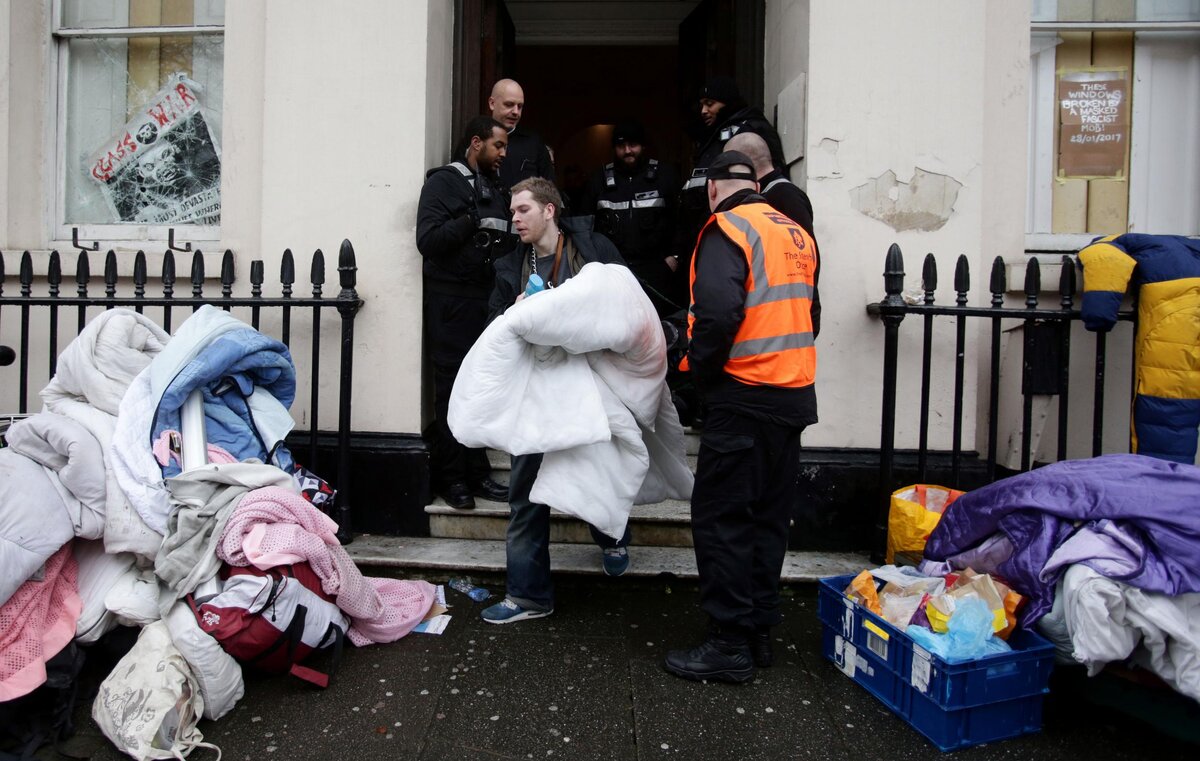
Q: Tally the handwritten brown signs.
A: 1